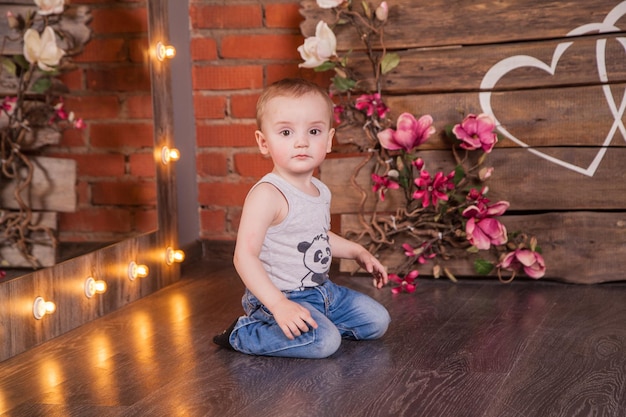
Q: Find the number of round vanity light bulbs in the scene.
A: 6